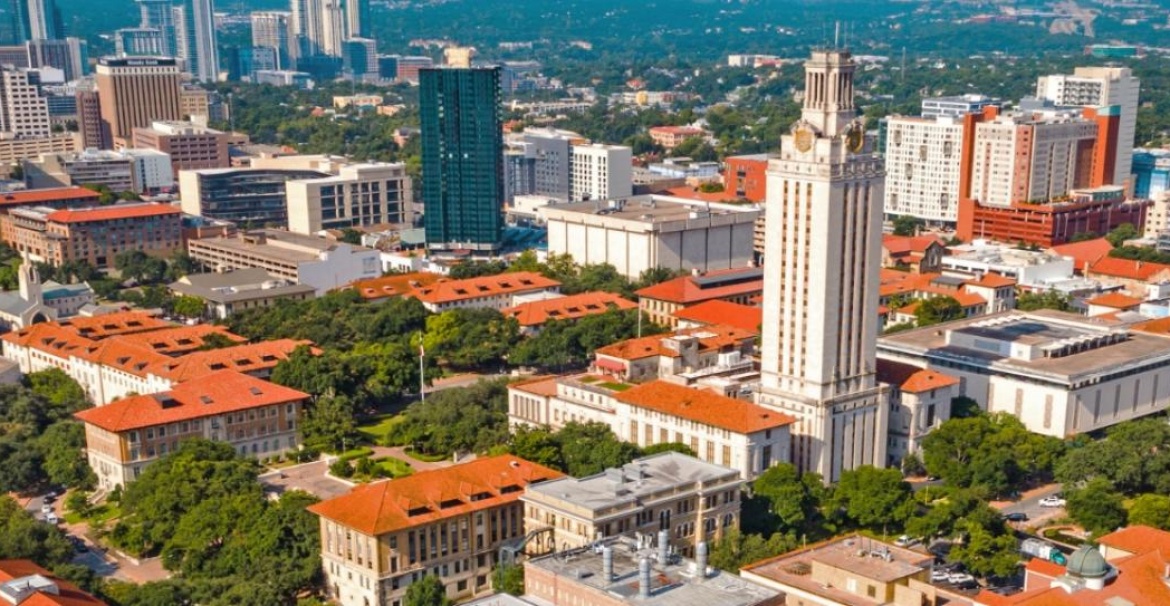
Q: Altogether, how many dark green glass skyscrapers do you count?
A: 1